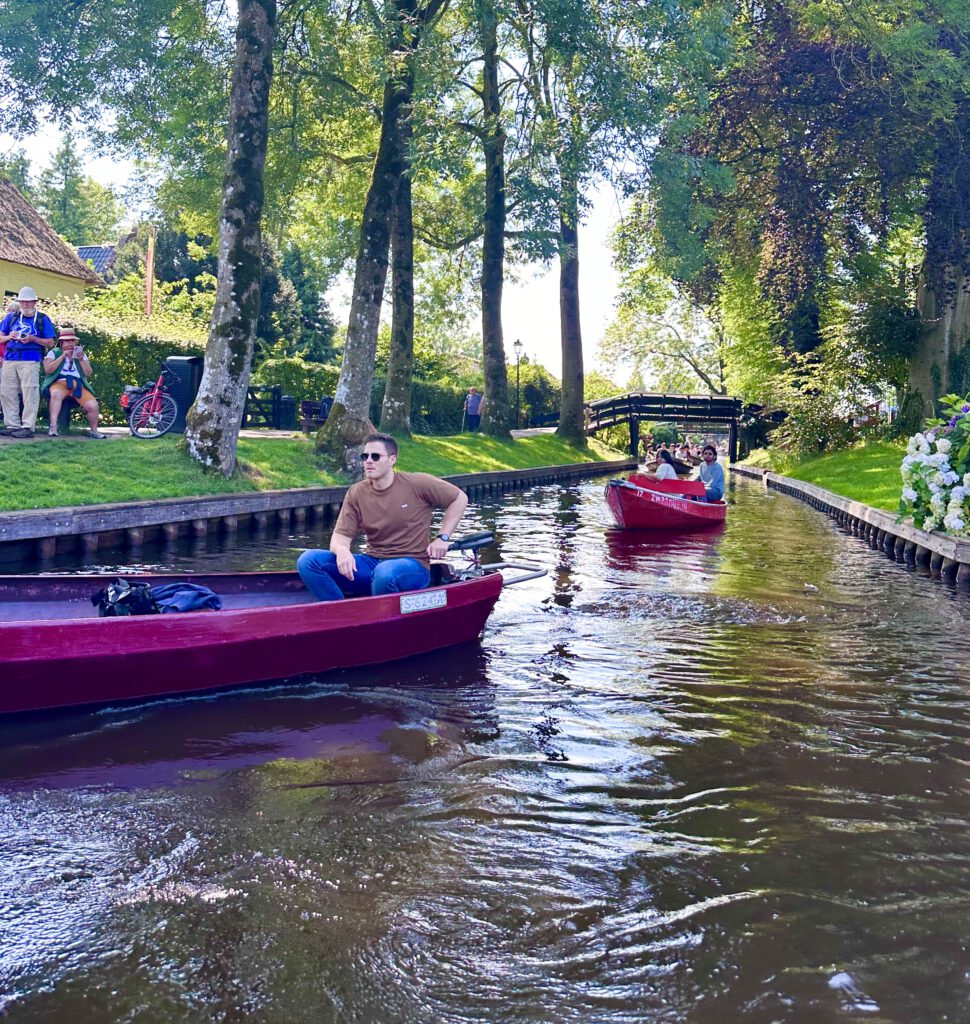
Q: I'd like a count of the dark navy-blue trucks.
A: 0